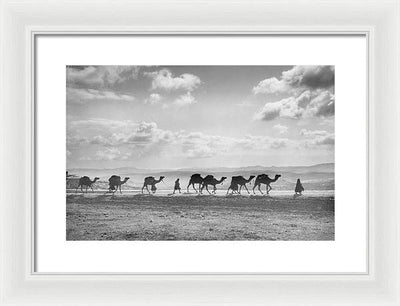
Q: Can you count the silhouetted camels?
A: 7